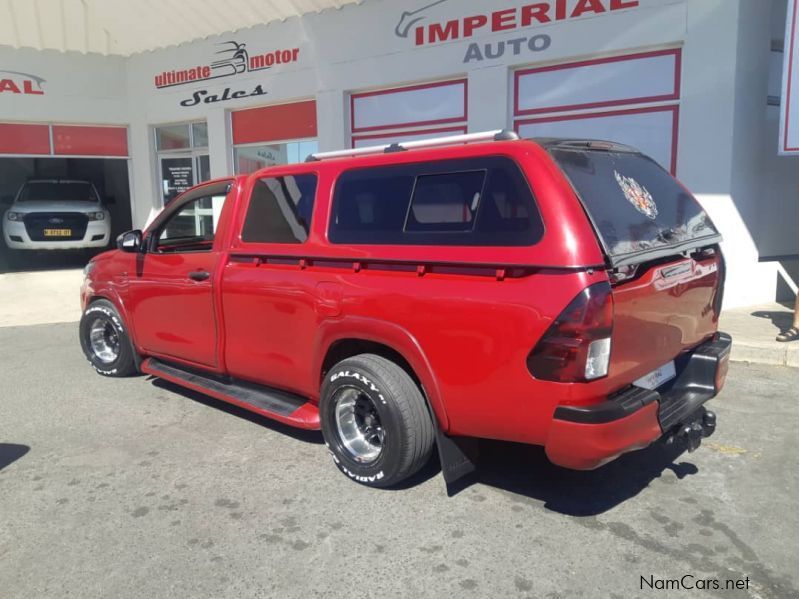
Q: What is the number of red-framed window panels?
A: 4